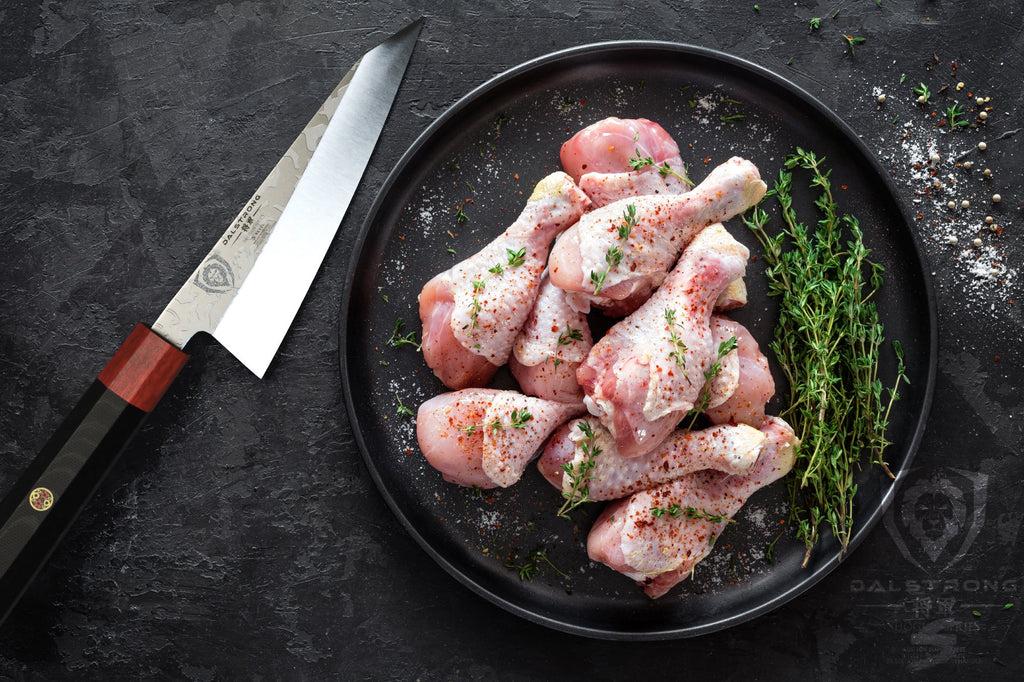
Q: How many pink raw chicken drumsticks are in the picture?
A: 9